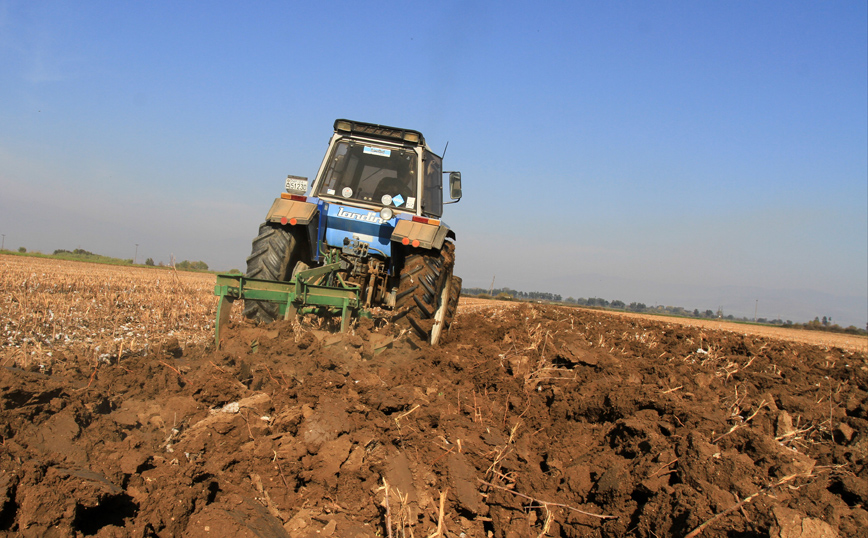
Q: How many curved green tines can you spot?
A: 3